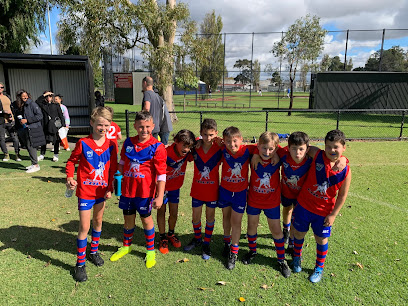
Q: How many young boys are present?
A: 8